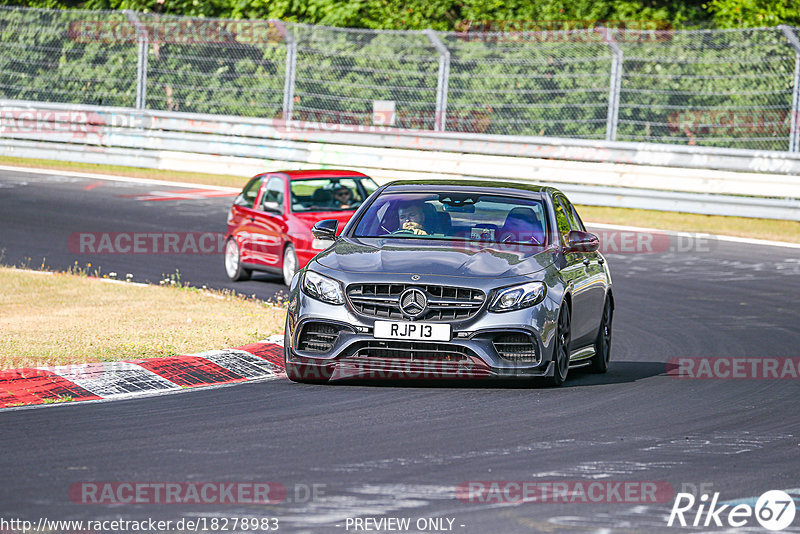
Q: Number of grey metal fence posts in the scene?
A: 5